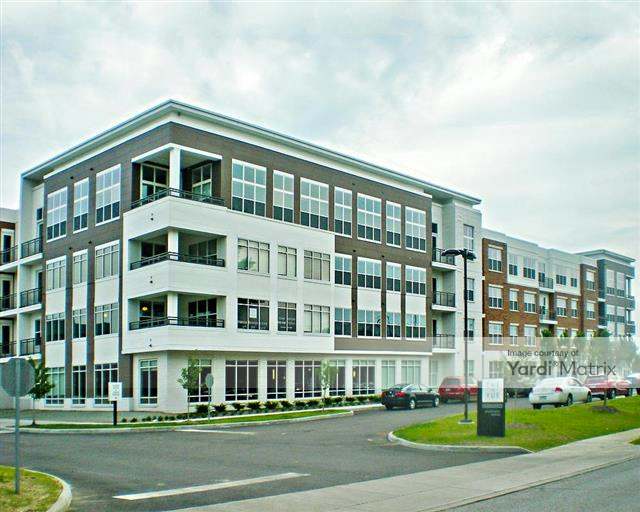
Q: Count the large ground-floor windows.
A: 12